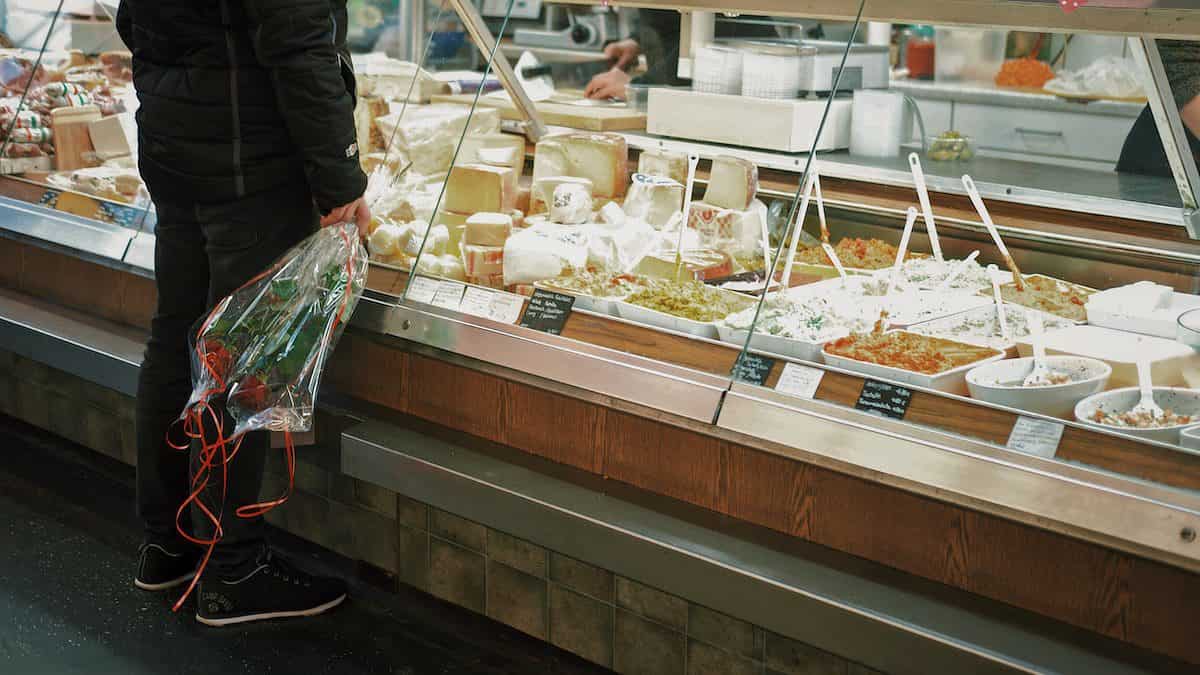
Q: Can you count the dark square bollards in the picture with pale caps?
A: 0